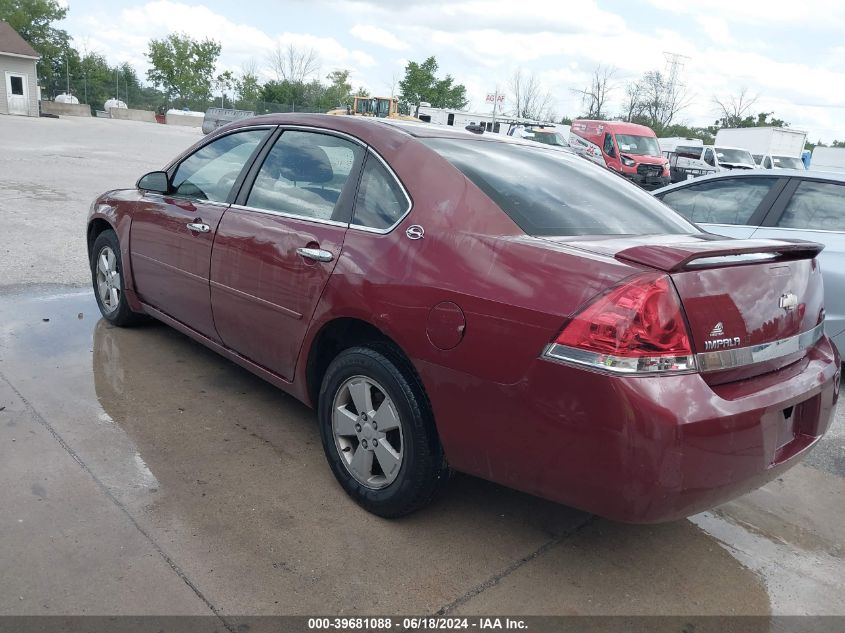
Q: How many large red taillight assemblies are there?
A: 1